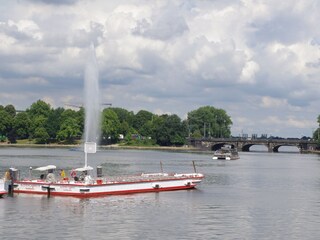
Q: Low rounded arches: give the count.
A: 3